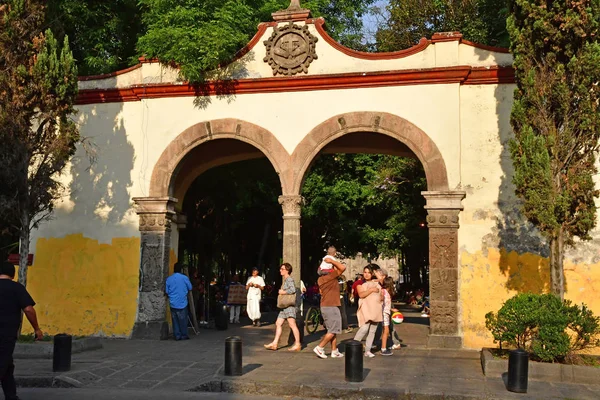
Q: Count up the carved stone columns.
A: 3